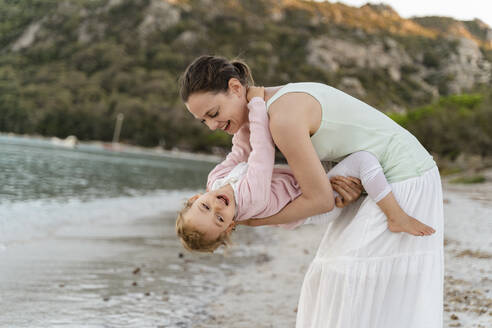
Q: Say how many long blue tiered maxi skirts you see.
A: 0